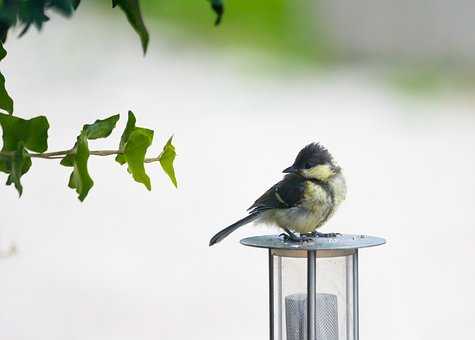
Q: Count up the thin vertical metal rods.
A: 3